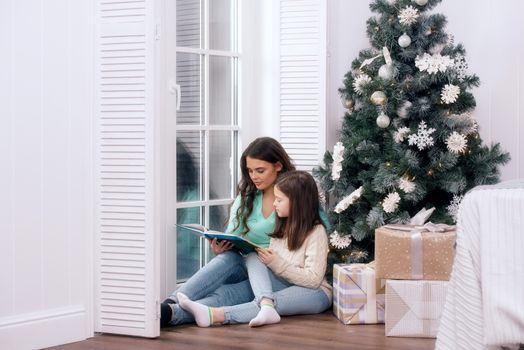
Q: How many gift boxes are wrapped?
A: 3